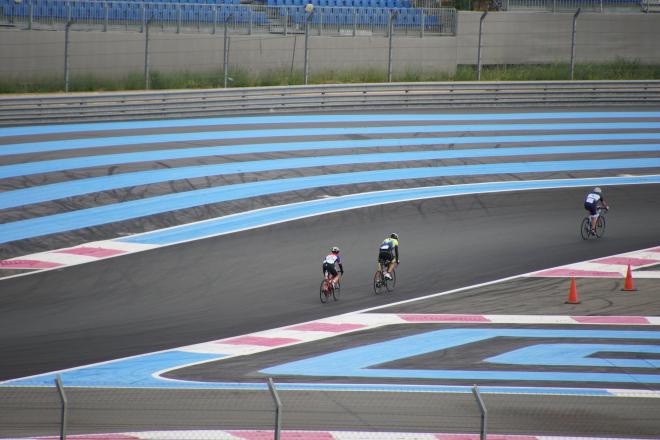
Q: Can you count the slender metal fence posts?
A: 10